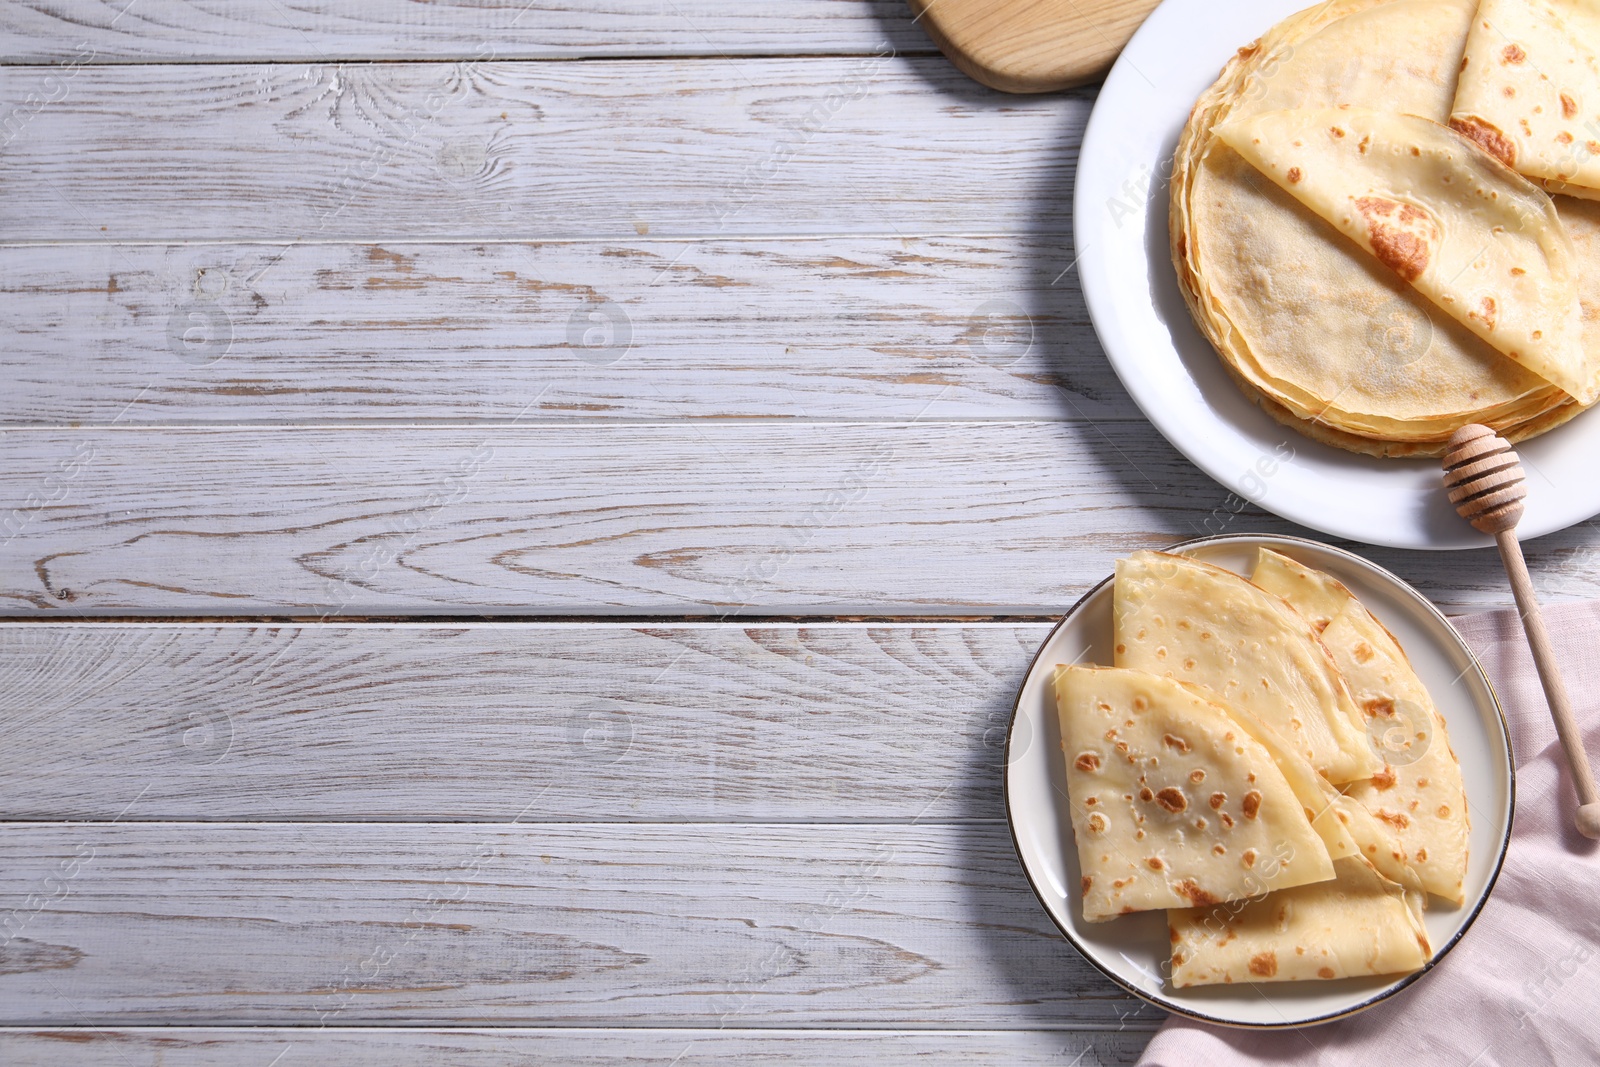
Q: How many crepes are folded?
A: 6